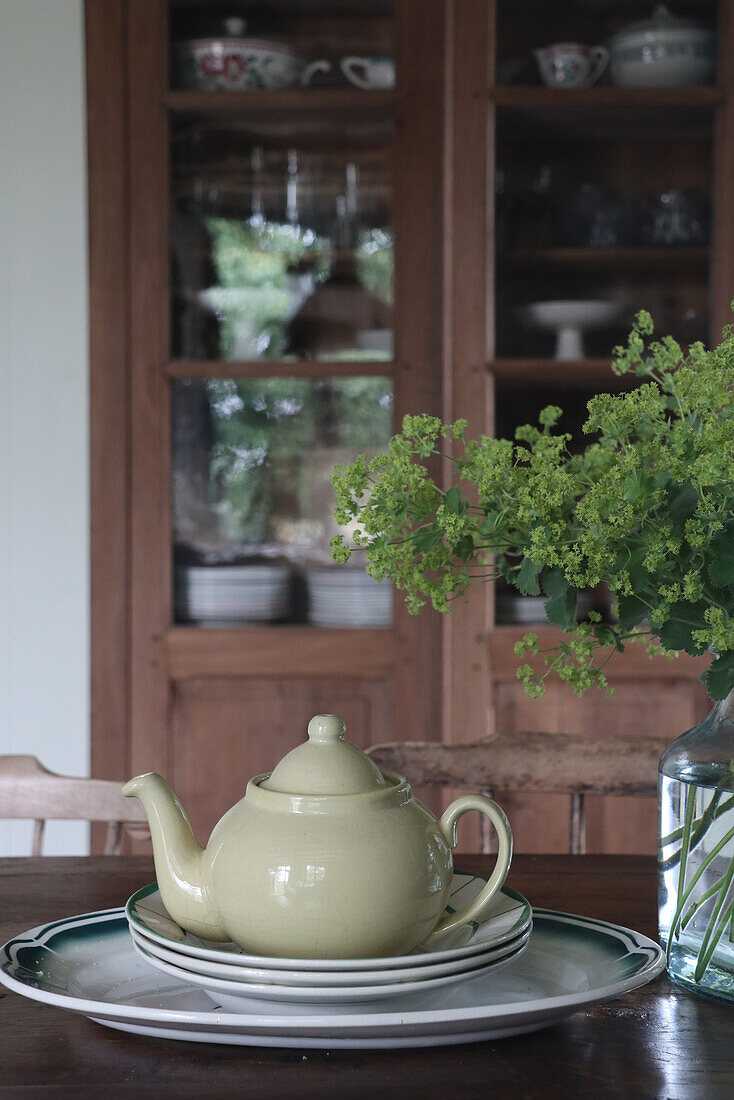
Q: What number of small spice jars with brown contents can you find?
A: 0